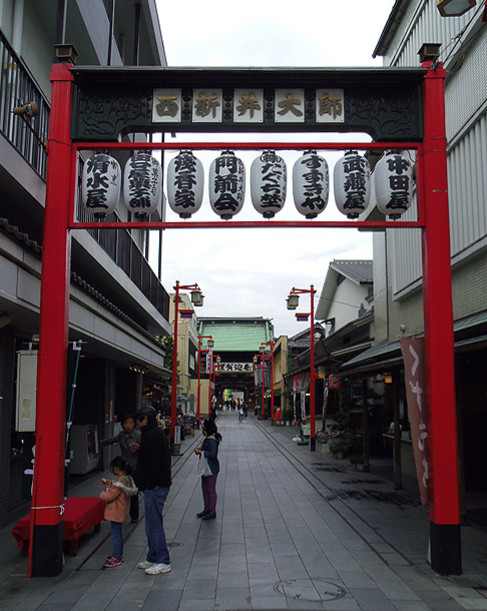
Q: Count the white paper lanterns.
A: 8